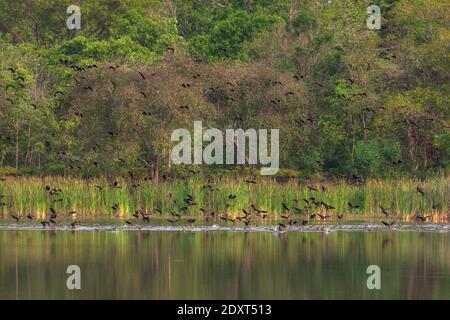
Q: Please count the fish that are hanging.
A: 0